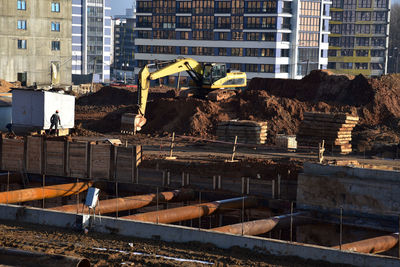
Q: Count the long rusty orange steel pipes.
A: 5